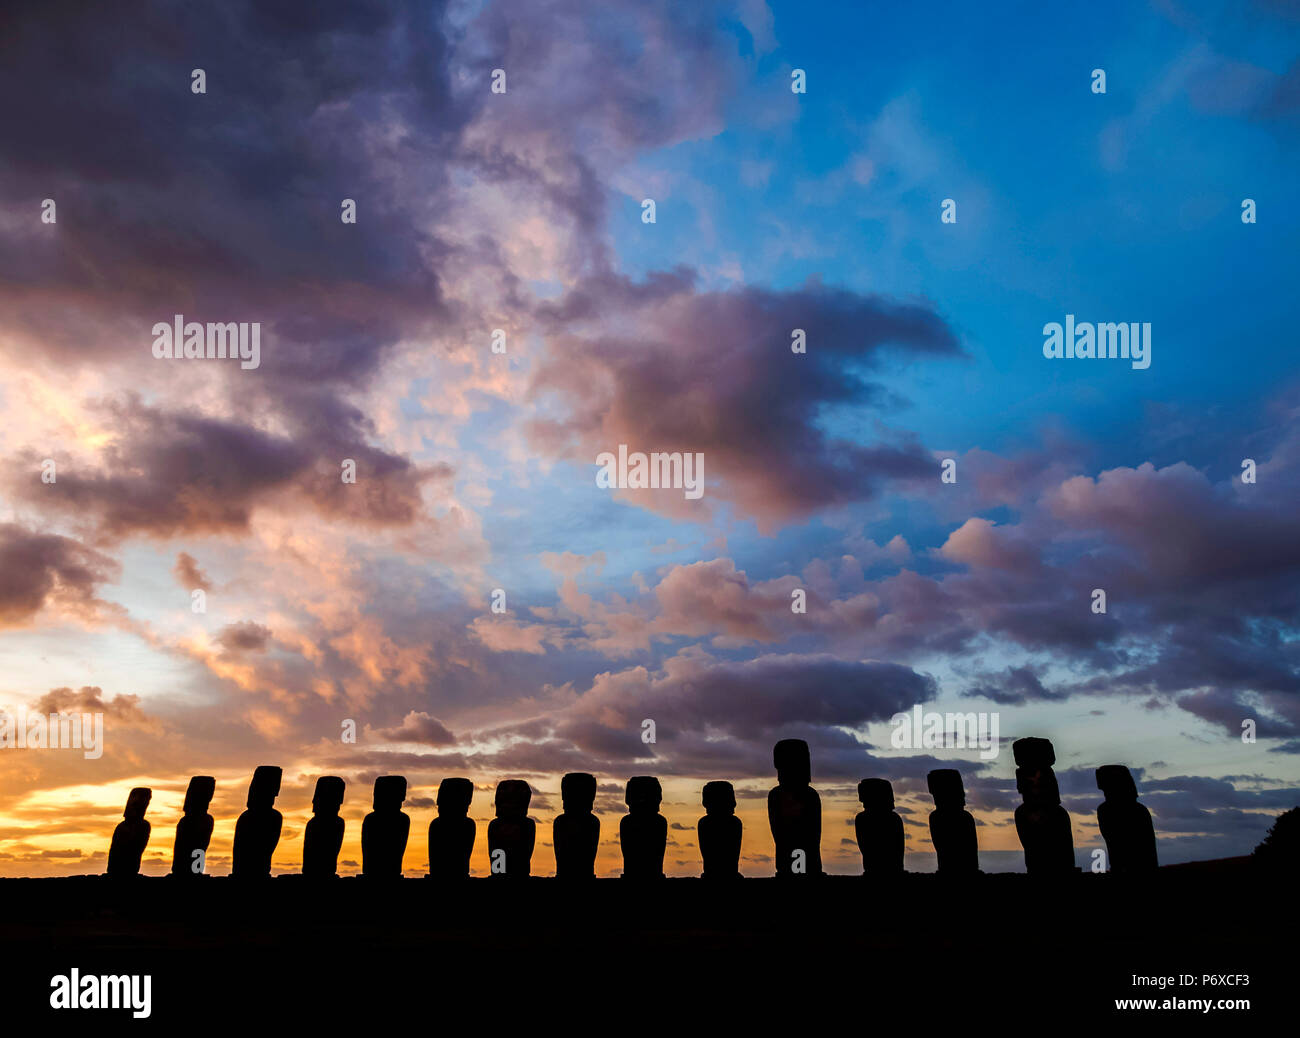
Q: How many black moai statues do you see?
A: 15